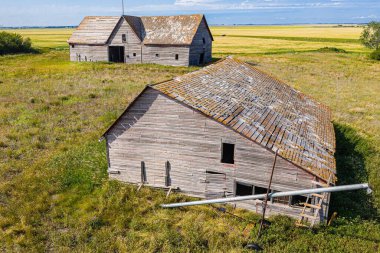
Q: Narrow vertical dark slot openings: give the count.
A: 2